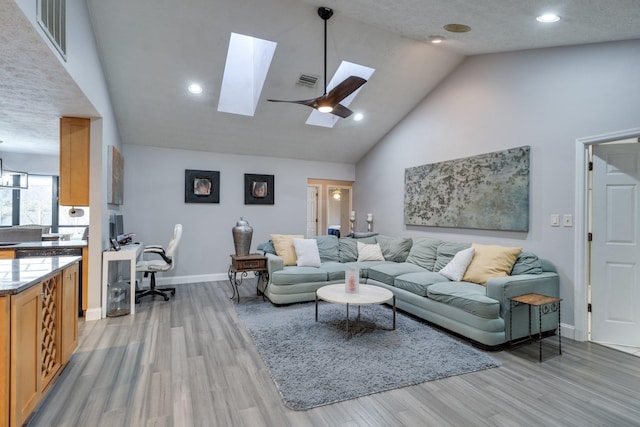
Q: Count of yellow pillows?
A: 2